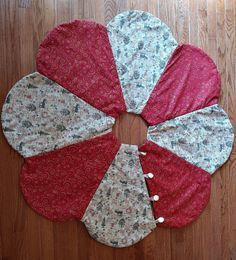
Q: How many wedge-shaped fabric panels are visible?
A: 8